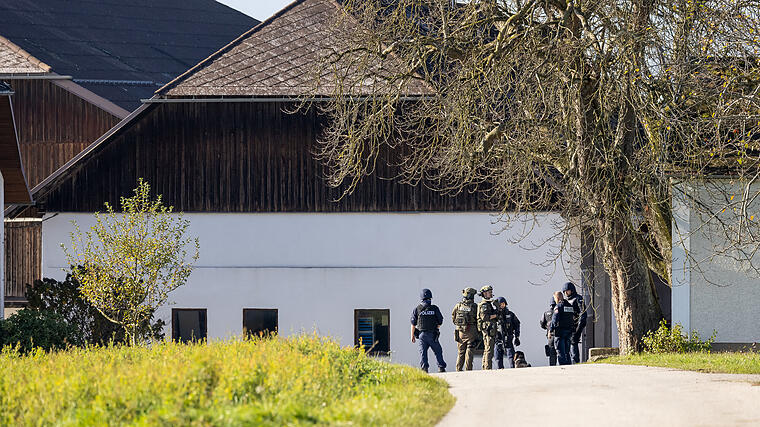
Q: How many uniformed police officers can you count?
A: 7